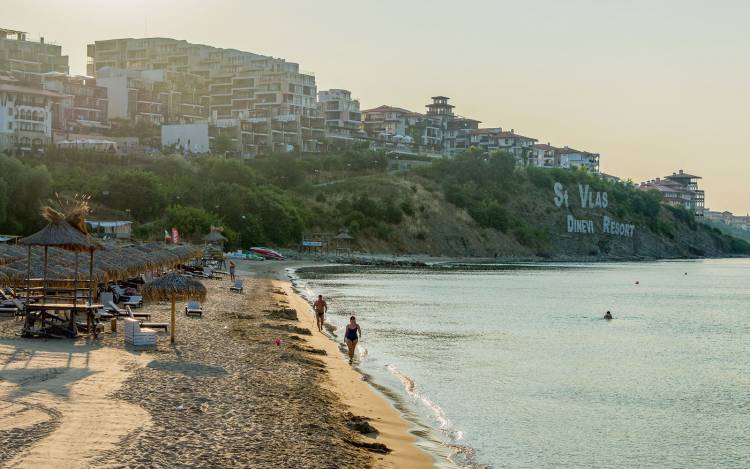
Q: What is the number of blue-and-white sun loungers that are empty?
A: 2